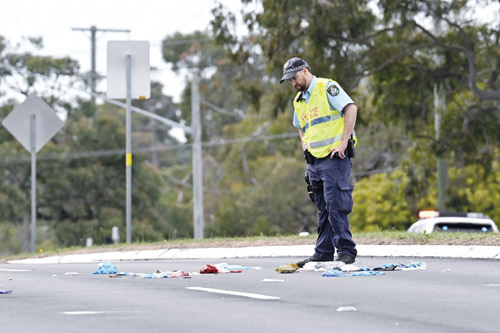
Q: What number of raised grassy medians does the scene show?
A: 1